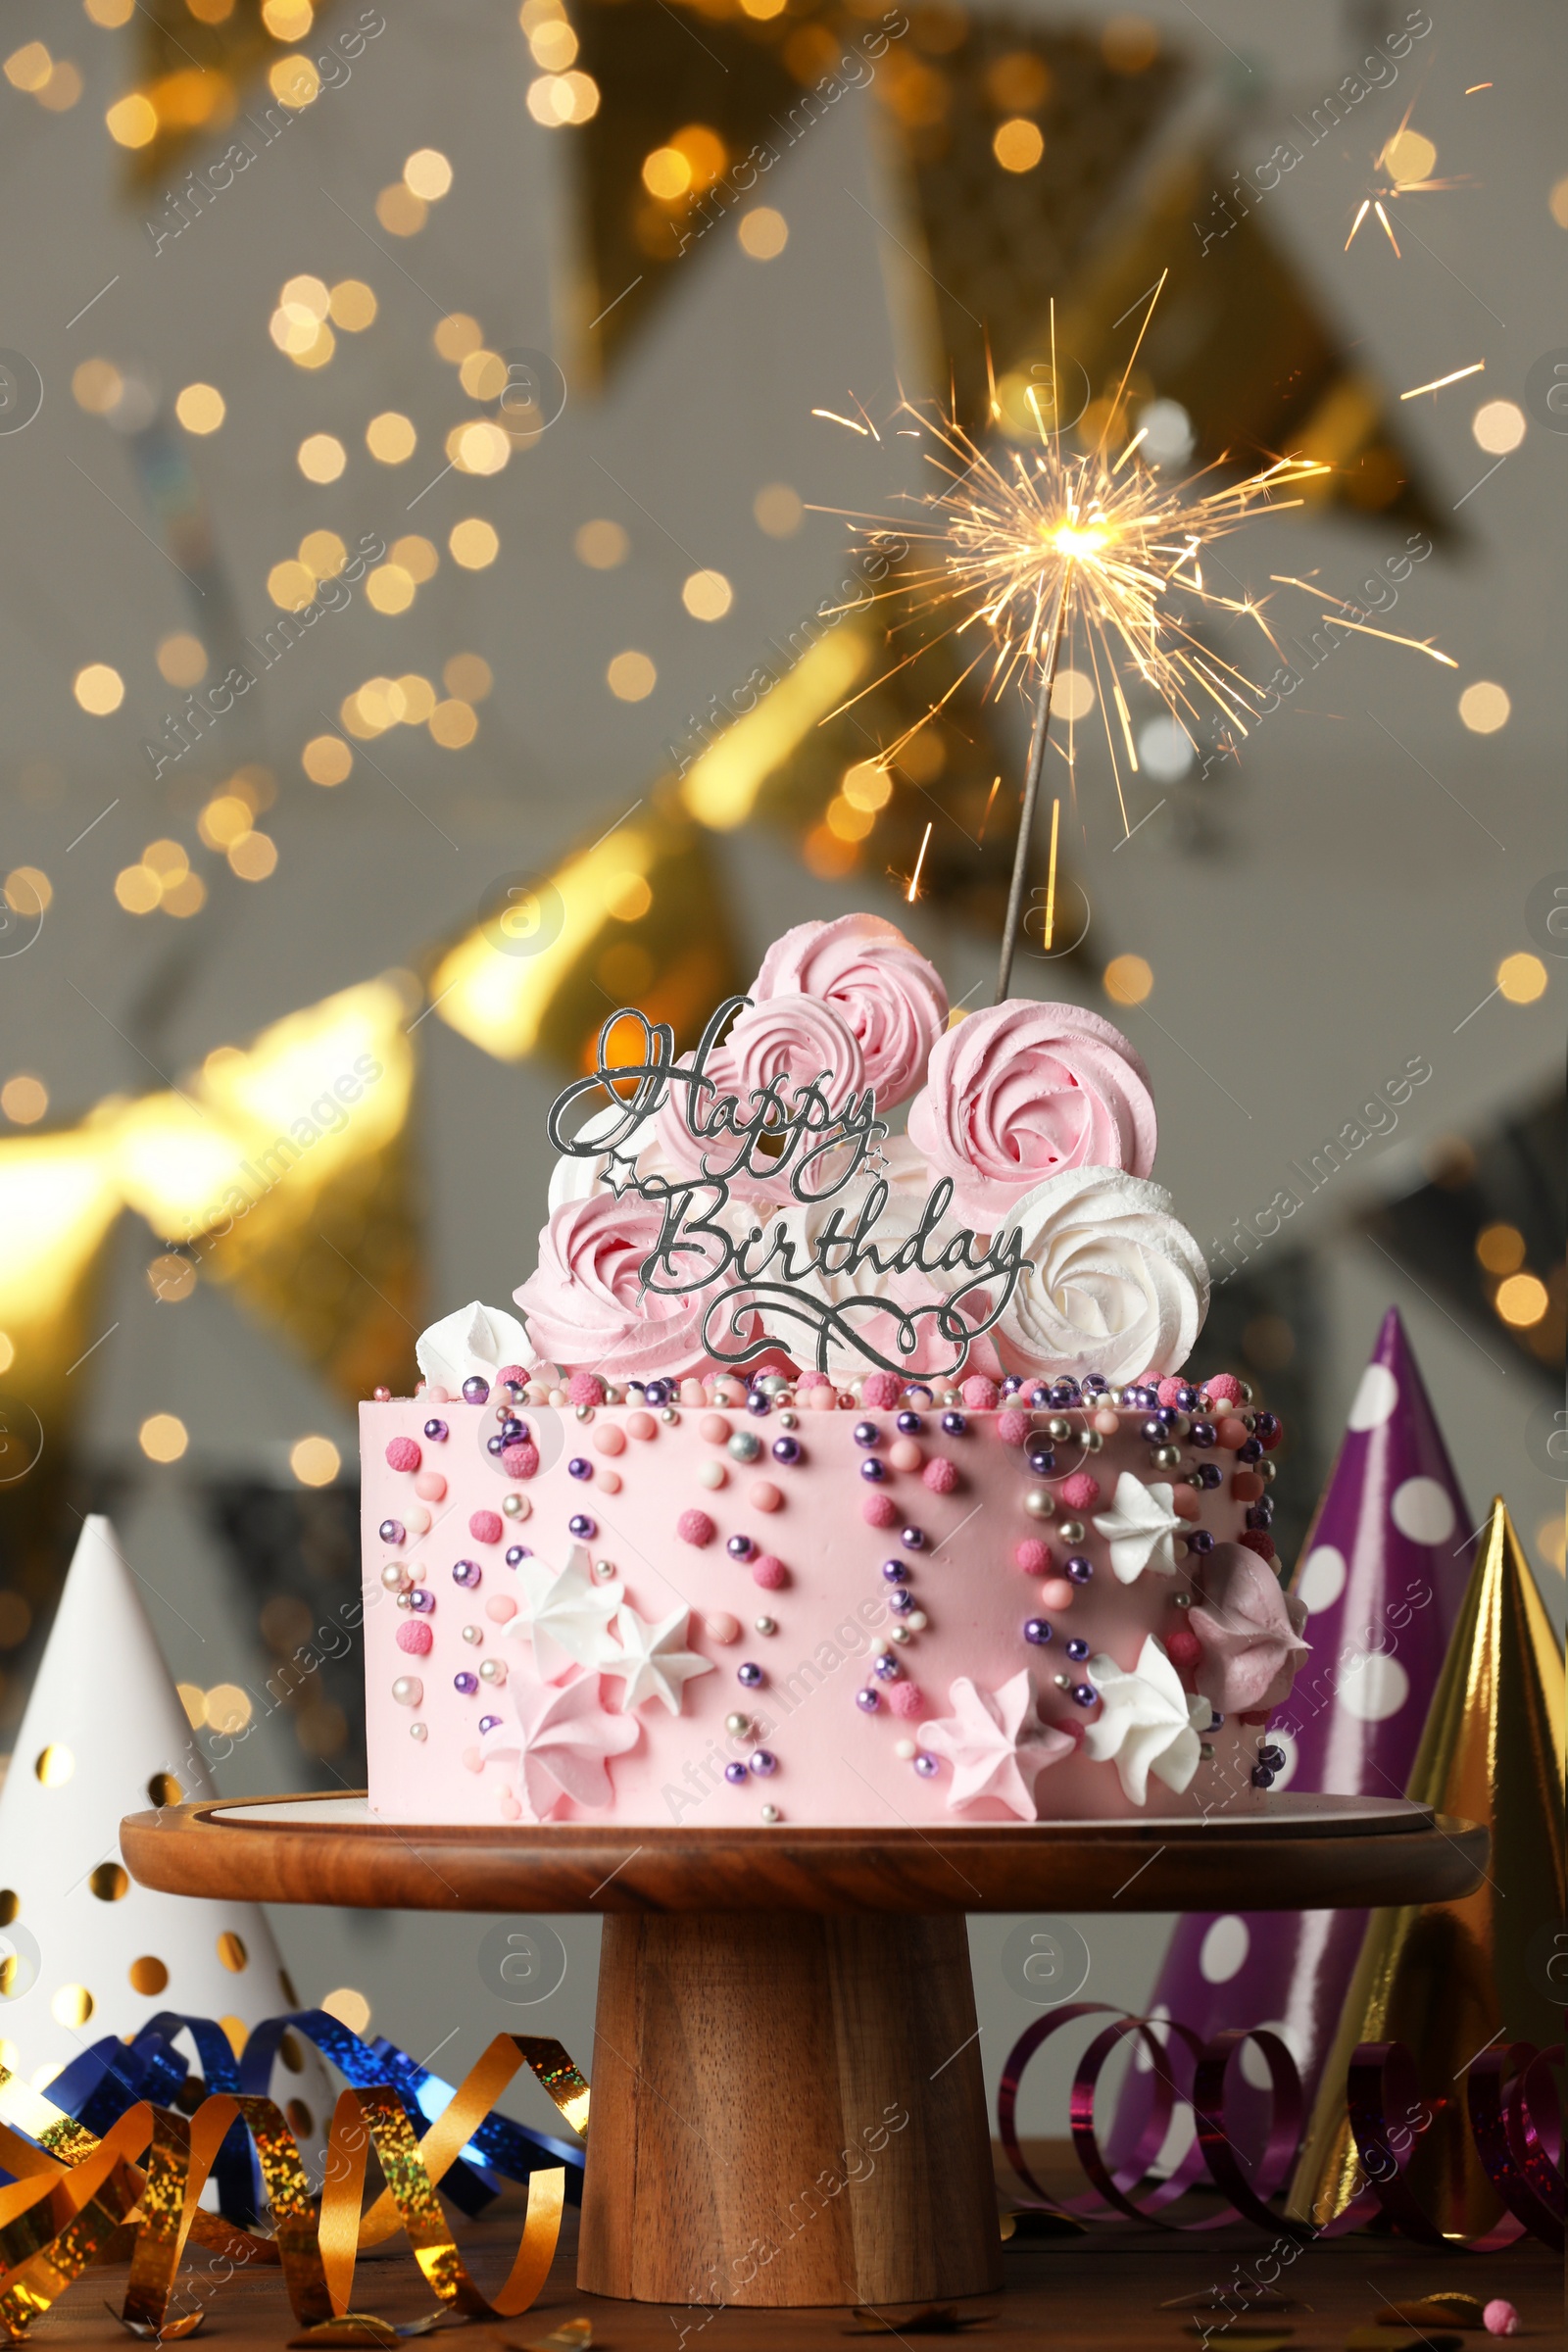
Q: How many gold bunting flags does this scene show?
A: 8